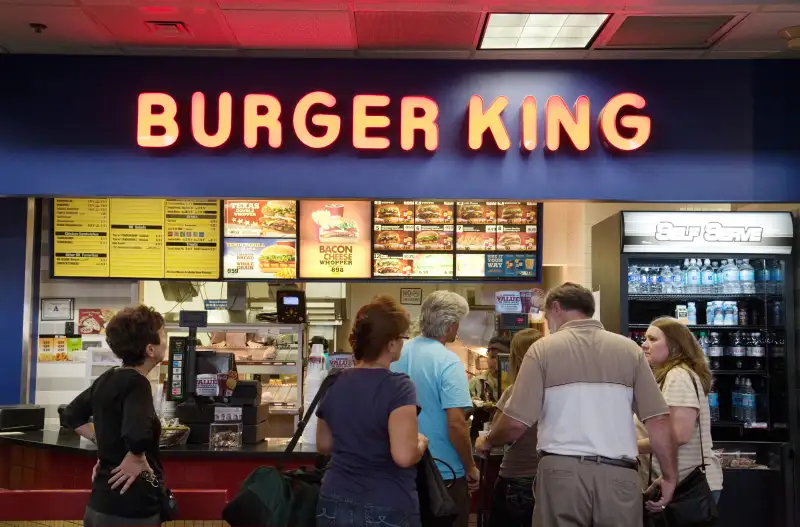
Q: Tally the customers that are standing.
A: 6